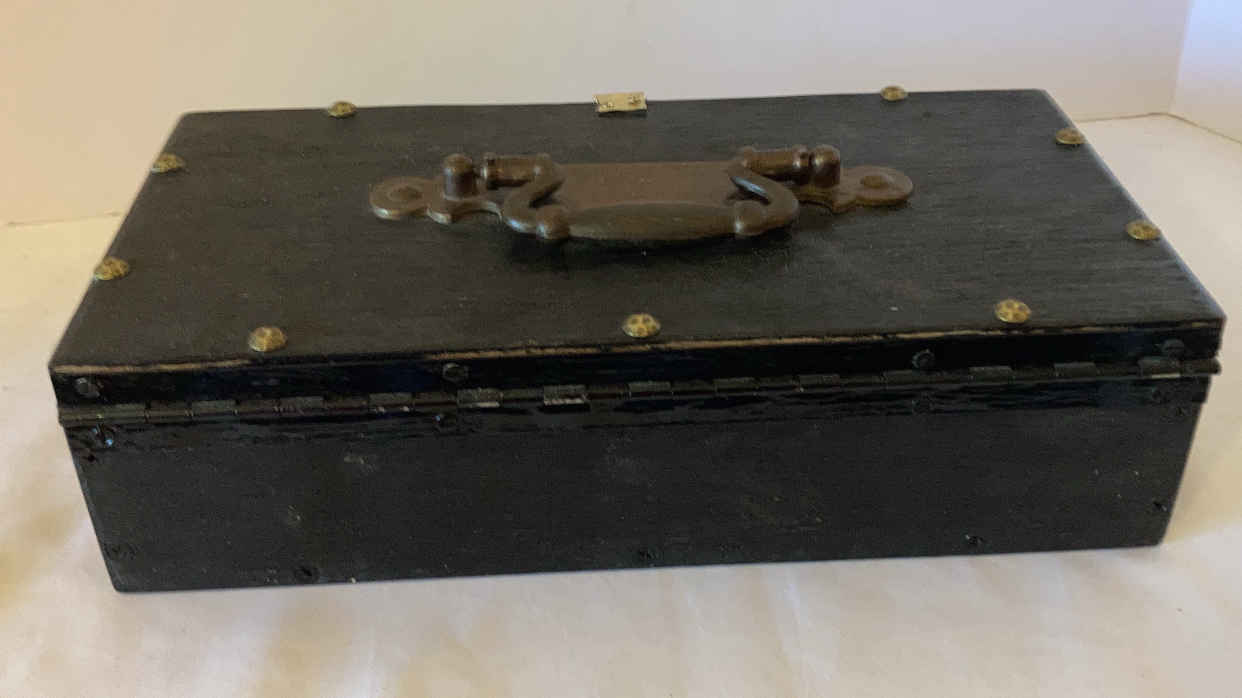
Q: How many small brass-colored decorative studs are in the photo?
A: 9